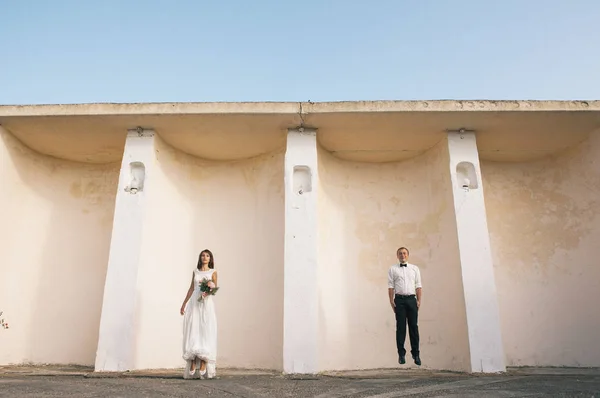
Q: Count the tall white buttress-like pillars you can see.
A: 3